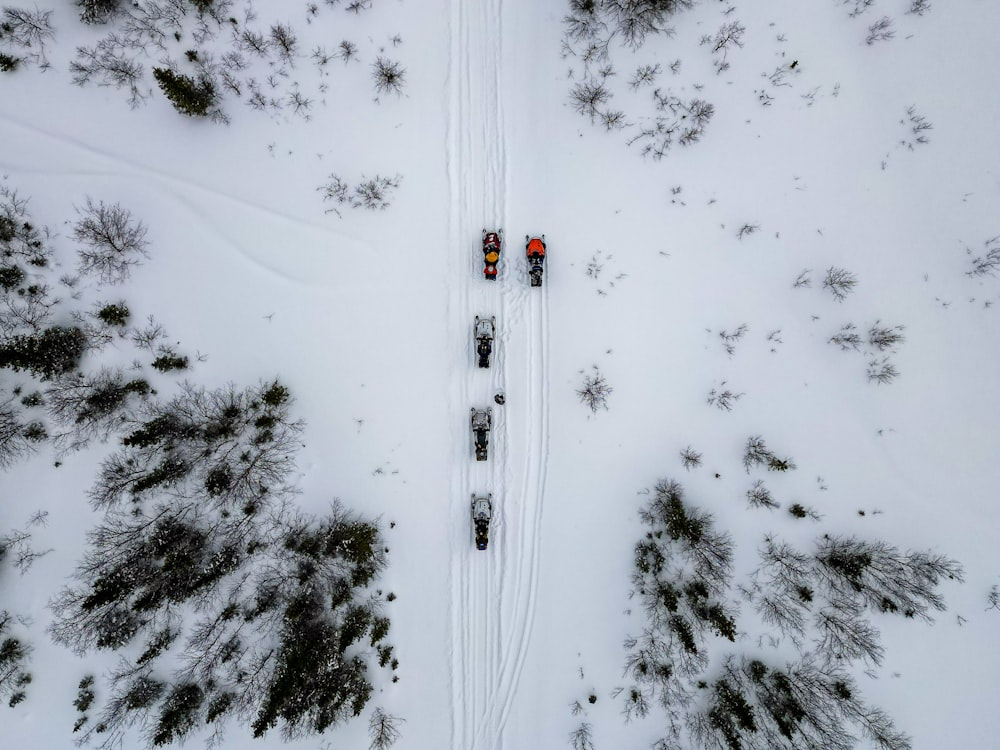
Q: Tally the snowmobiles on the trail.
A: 5